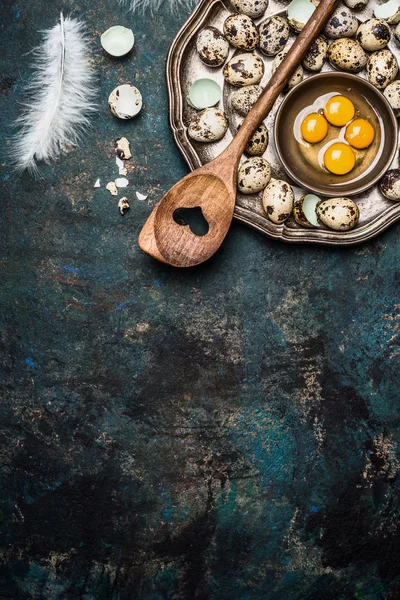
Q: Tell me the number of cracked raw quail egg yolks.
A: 4